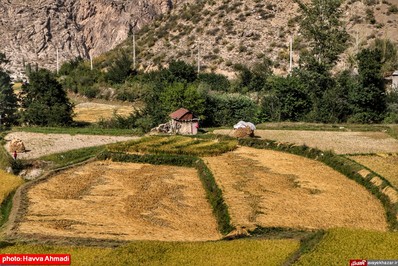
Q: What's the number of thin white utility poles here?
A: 5